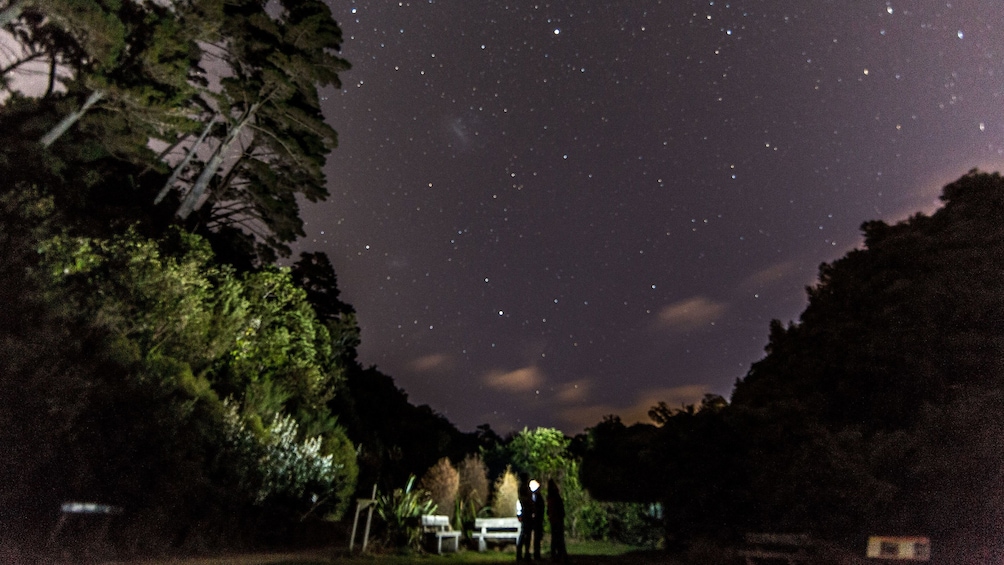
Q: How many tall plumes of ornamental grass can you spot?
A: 3